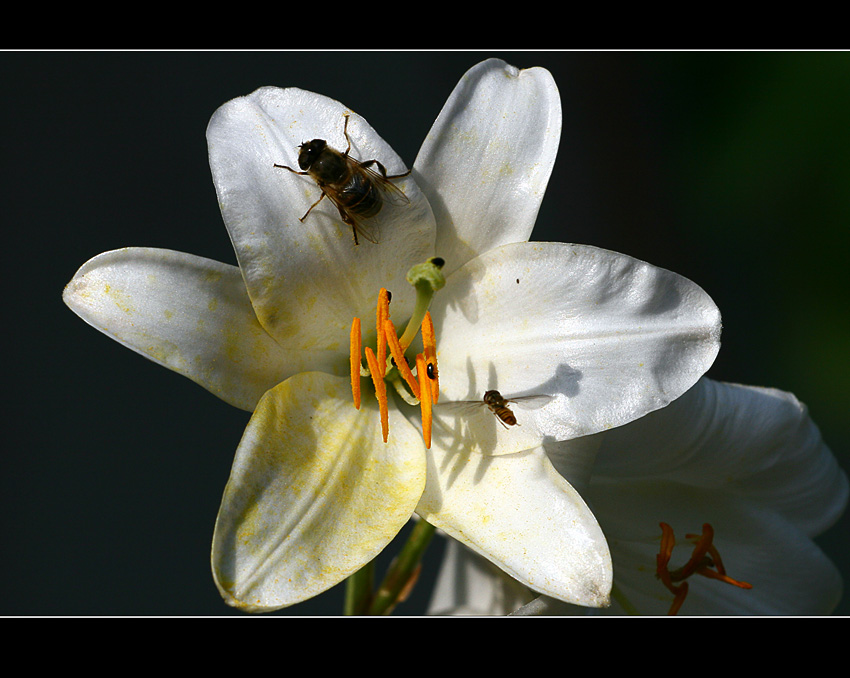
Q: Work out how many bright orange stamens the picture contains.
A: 6